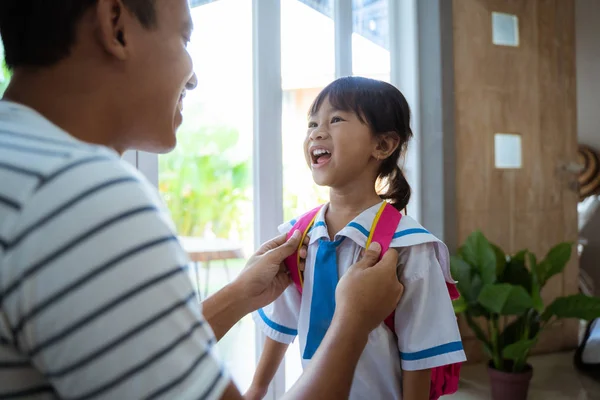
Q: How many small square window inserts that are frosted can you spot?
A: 2